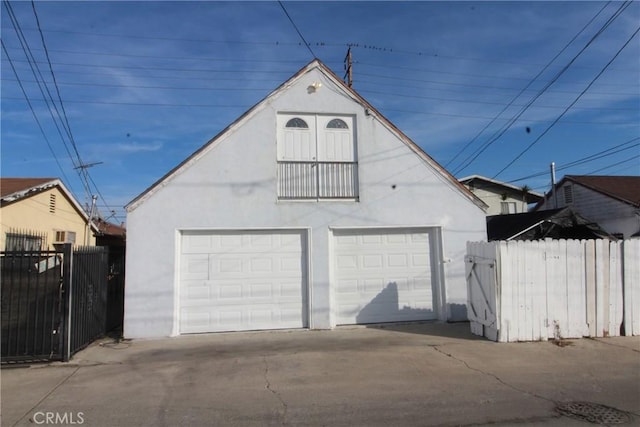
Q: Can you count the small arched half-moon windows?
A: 2